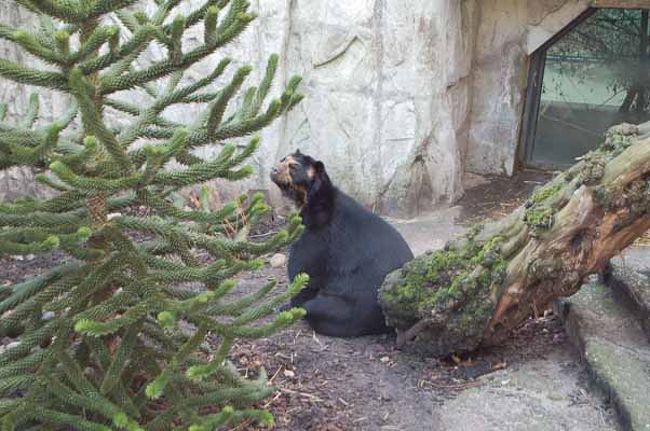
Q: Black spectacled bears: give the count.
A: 1